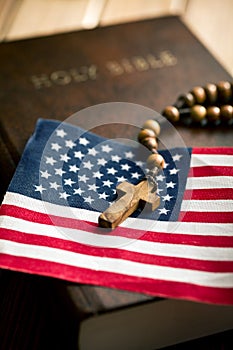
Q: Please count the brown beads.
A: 12